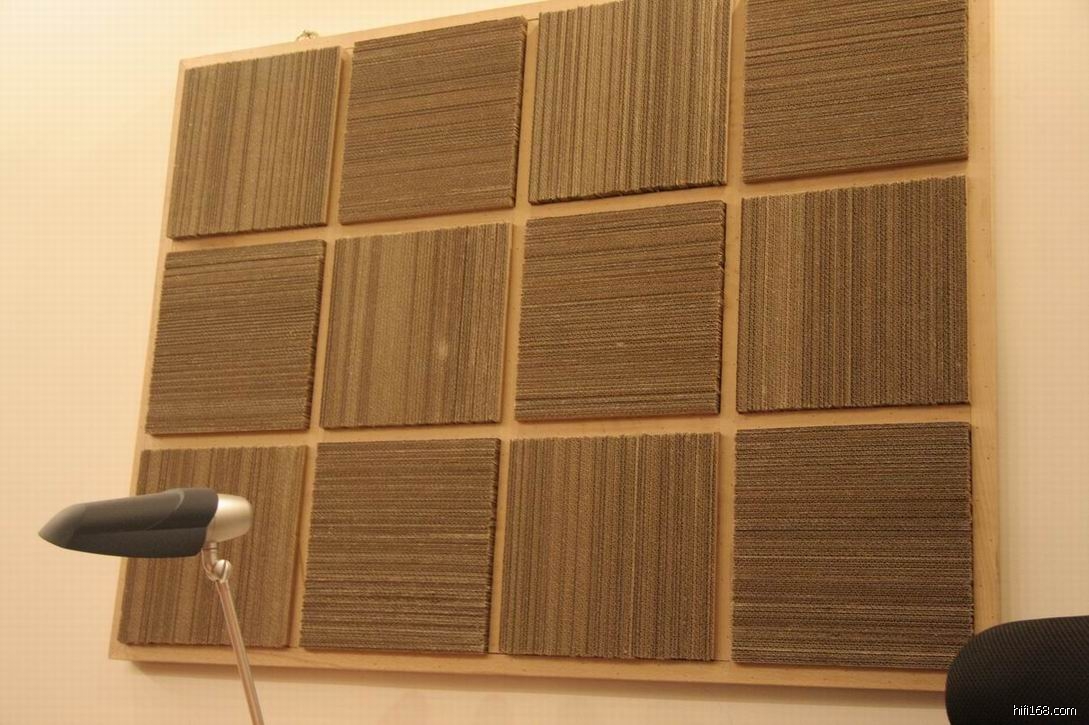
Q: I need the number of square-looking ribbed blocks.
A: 12